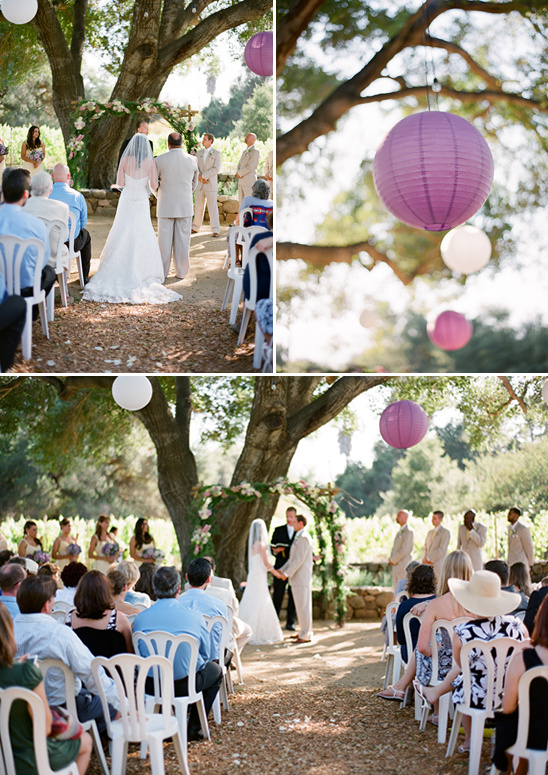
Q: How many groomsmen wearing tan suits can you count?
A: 4